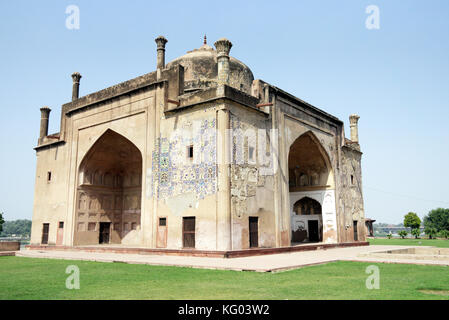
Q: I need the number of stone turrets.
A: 5